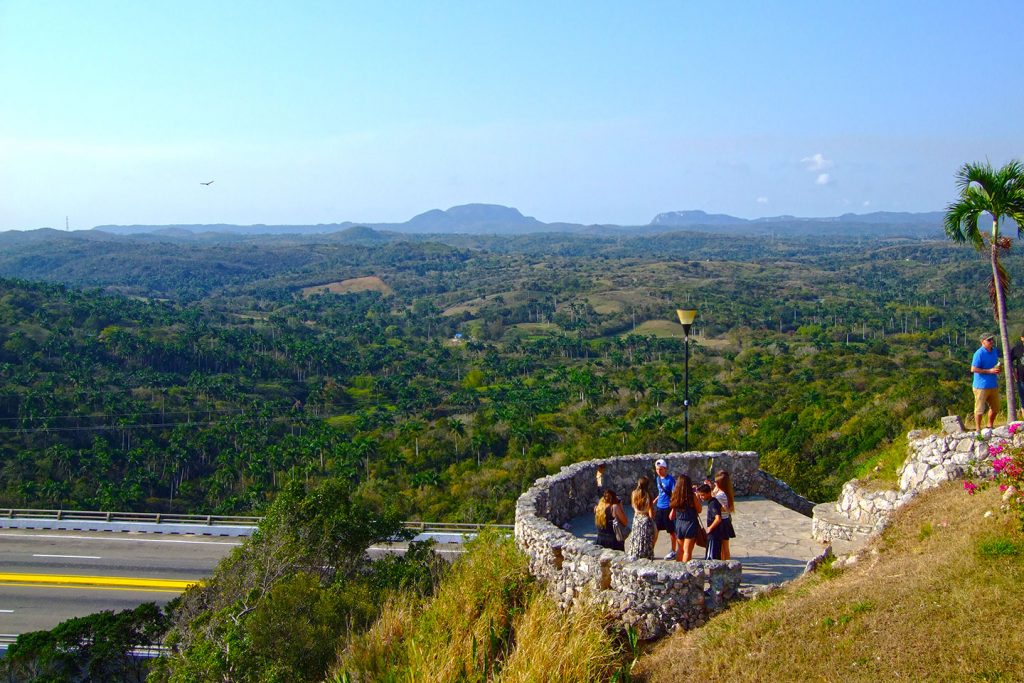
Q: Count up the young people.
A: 6